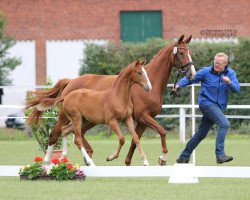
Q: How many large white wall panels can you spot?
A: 2